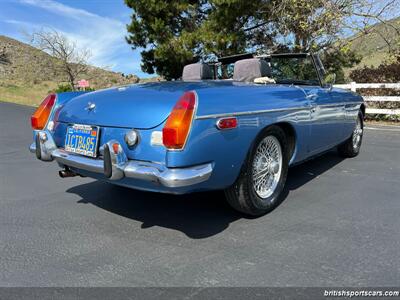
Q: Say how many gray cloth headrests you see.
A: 2